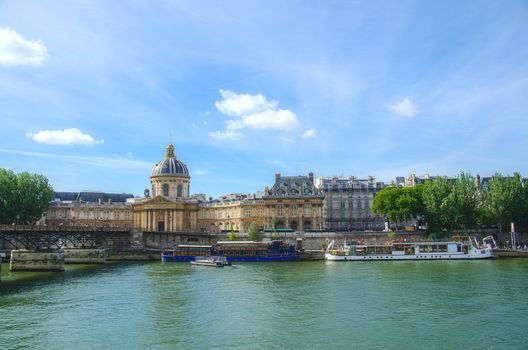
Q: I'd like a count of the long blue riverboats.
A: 1